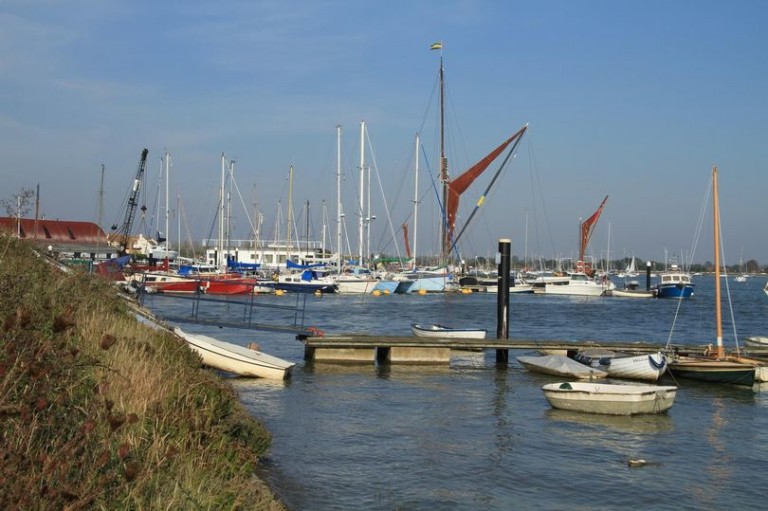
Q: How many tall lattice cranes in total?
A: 1